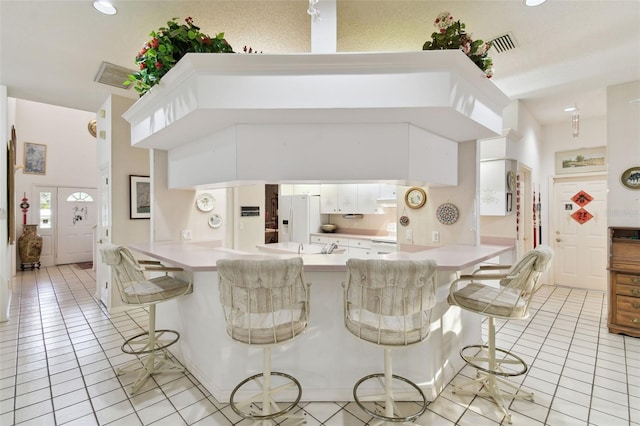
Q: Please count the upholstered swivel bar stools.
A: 4